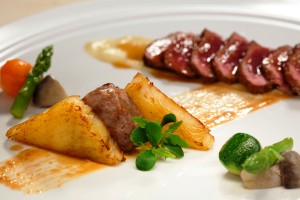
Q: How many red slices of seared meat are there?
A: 7